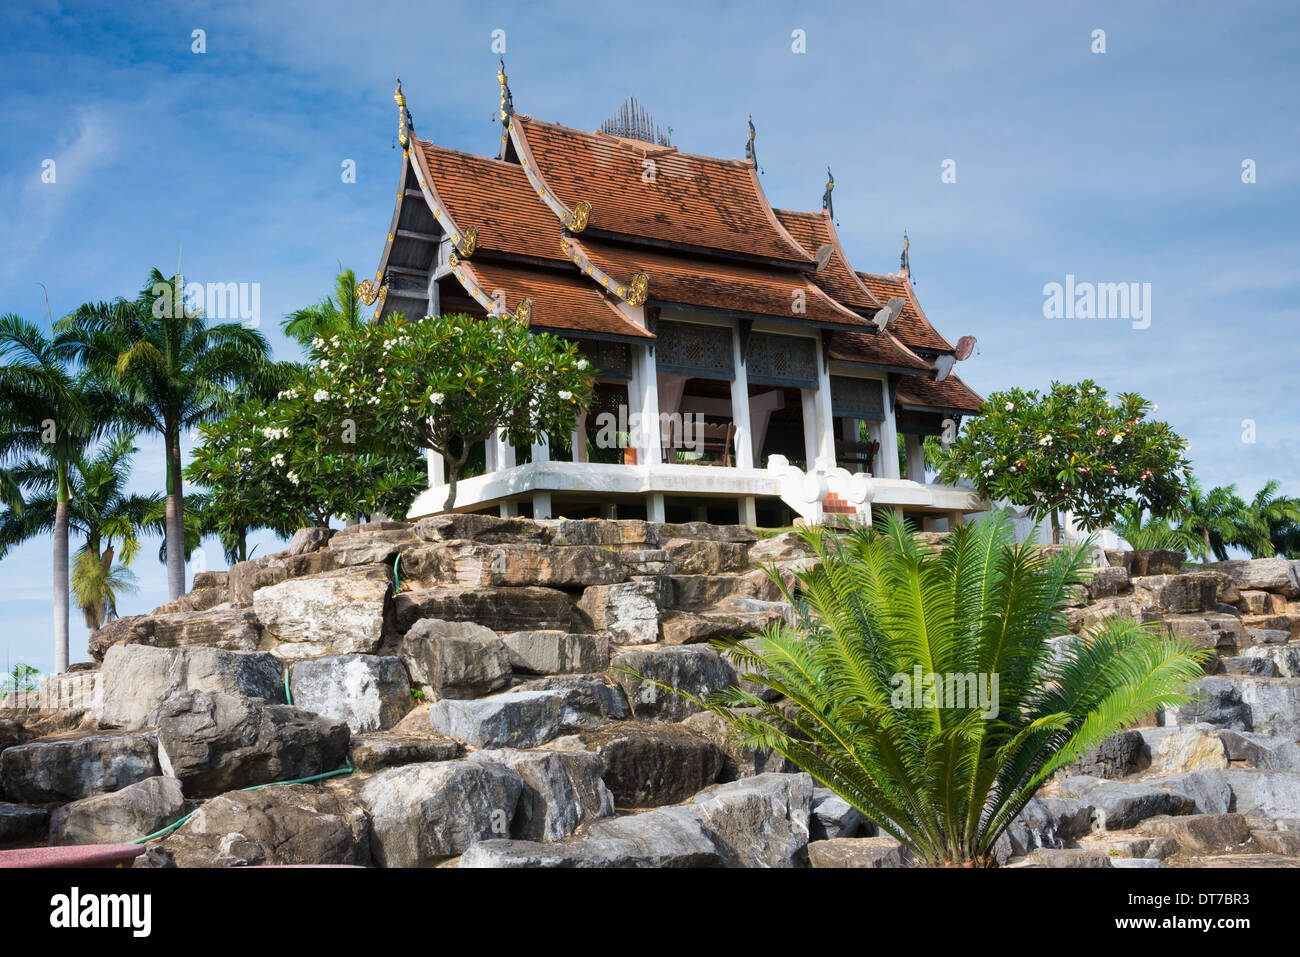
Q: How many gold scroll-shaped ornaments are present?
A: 5